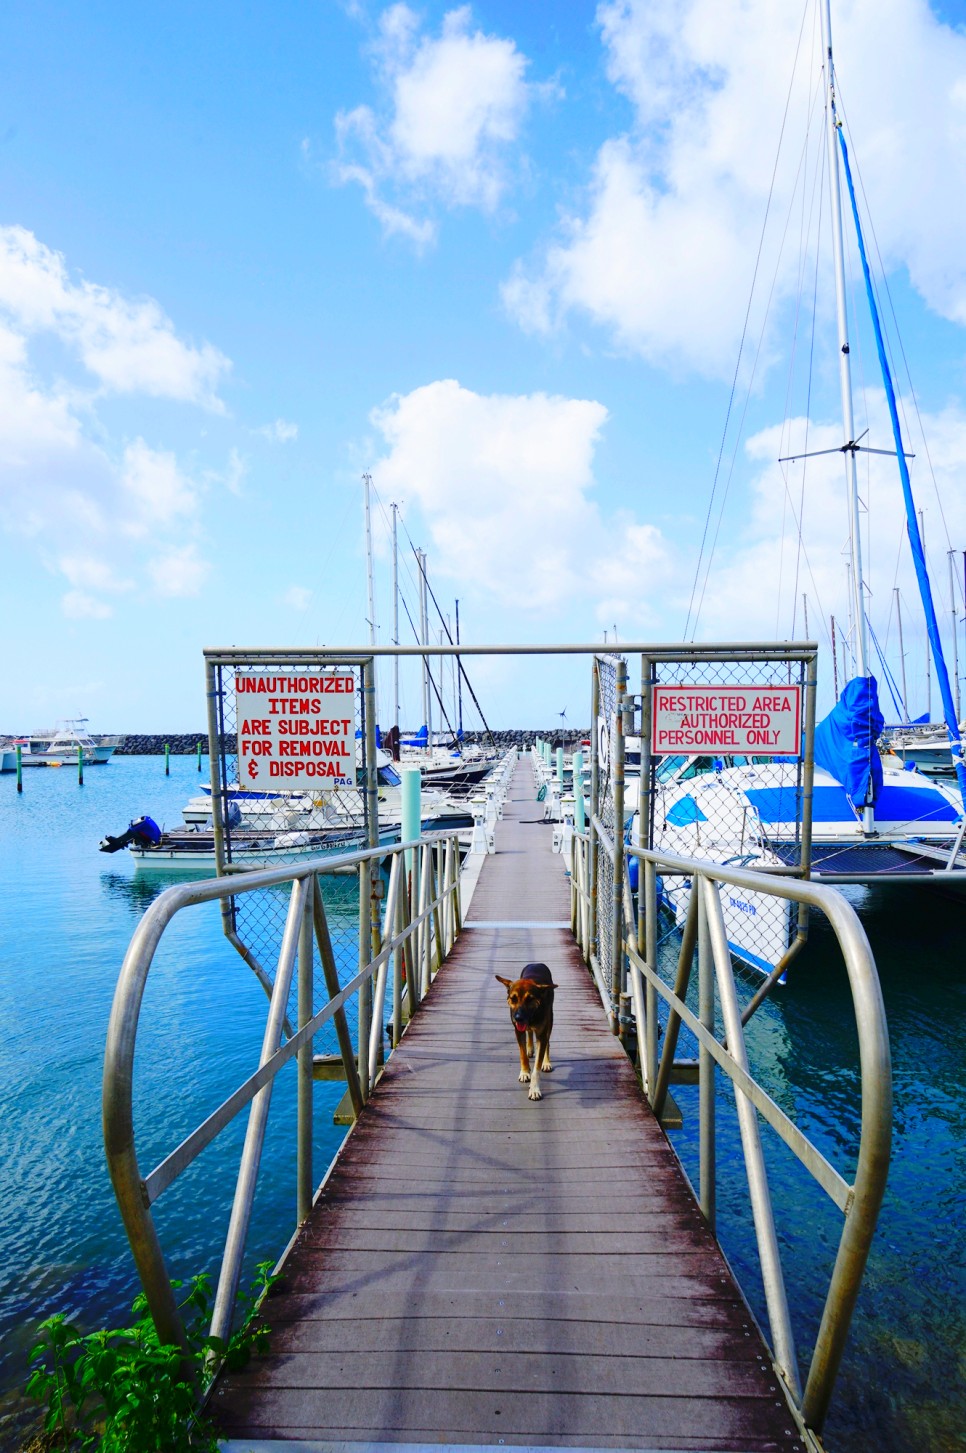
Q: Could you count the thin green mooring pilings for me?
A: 4